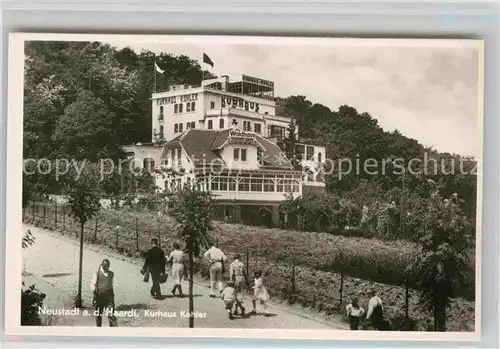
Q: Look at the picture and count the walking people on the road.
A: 9